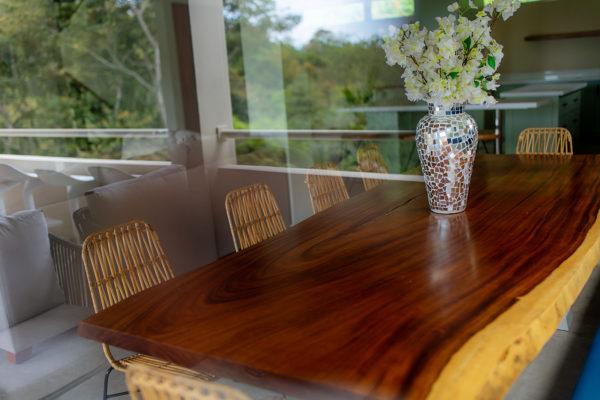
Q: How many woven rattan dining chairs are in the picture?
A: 6